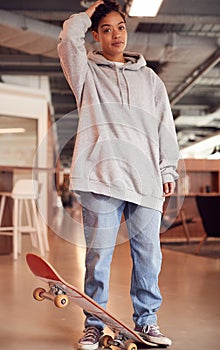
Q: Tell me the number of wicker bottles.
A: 0